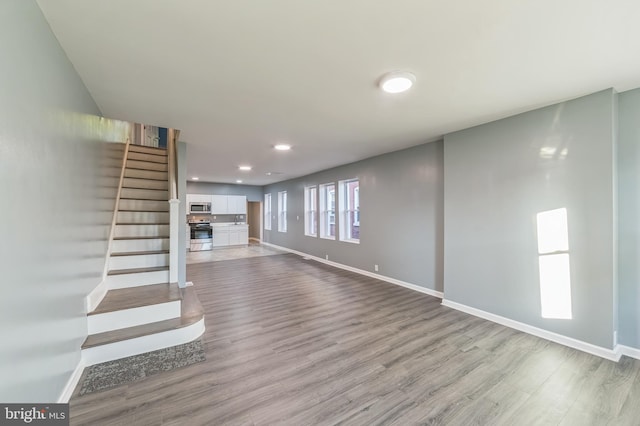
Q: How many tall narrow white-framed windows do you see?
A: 5